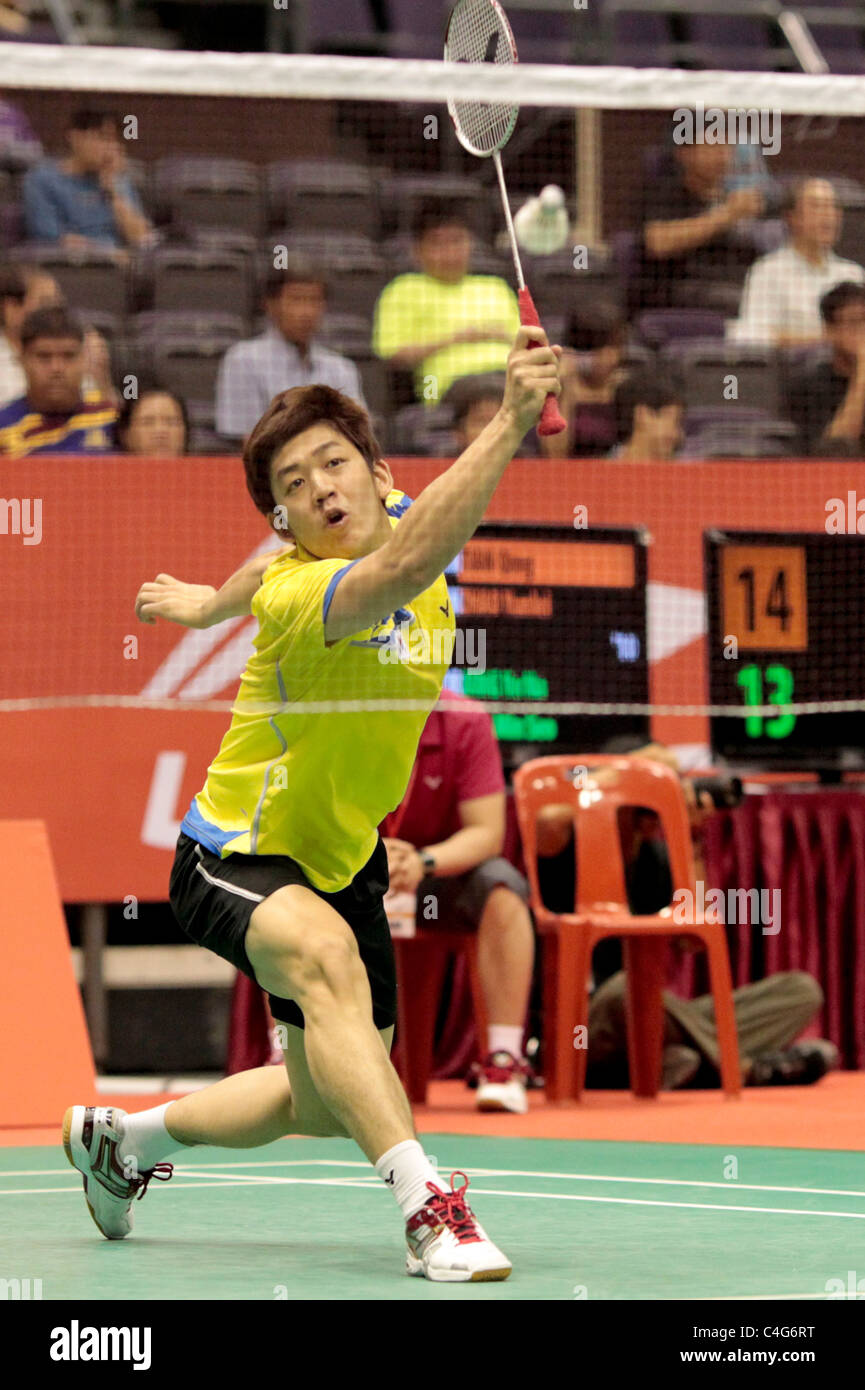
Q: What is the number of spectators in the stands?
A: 12